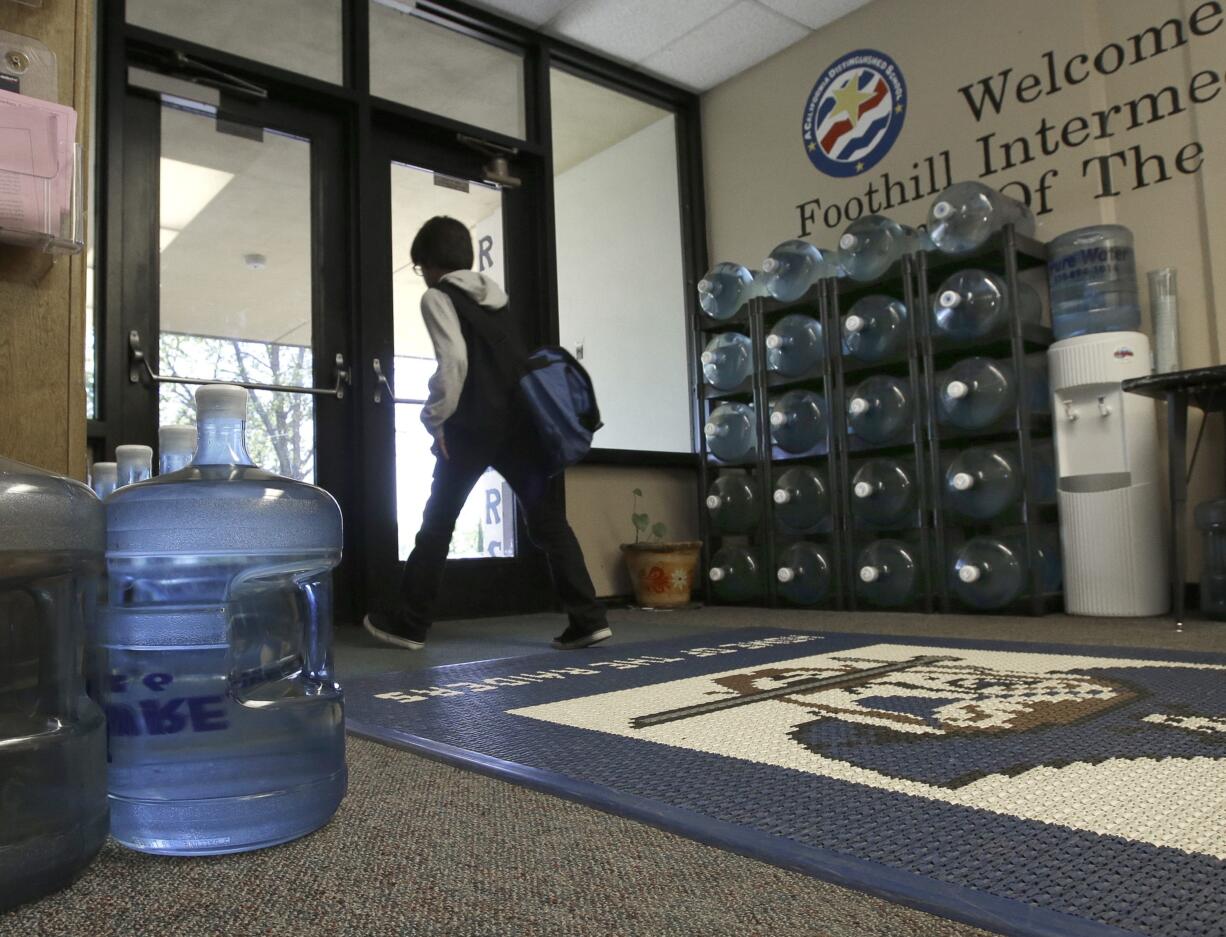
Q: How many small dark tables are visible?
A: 1